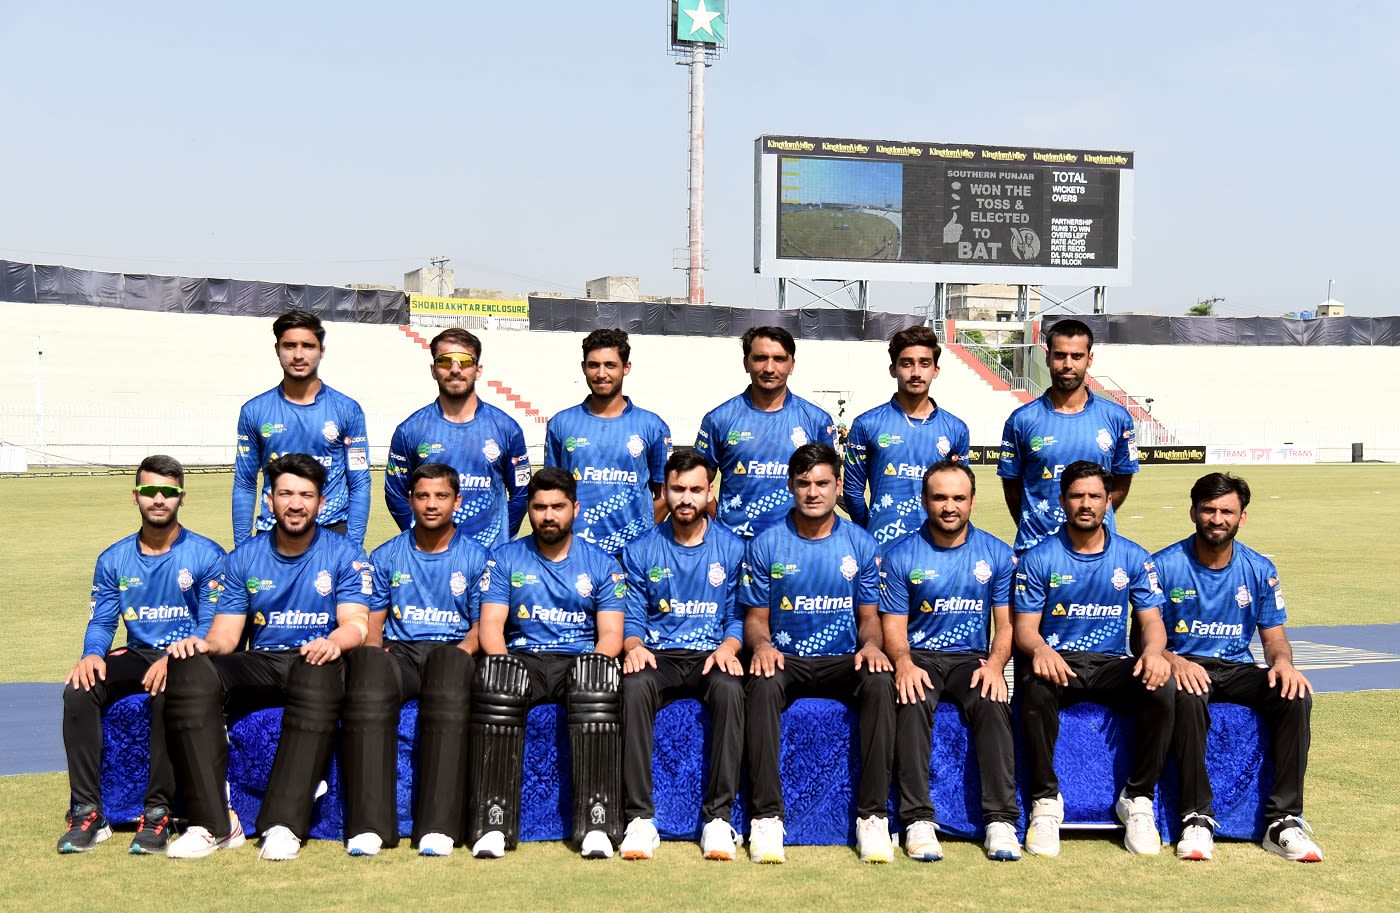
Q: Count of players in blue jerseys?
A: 15